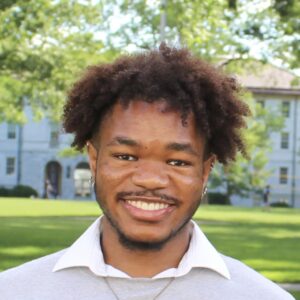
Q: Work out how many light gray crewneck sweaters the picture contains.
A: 1